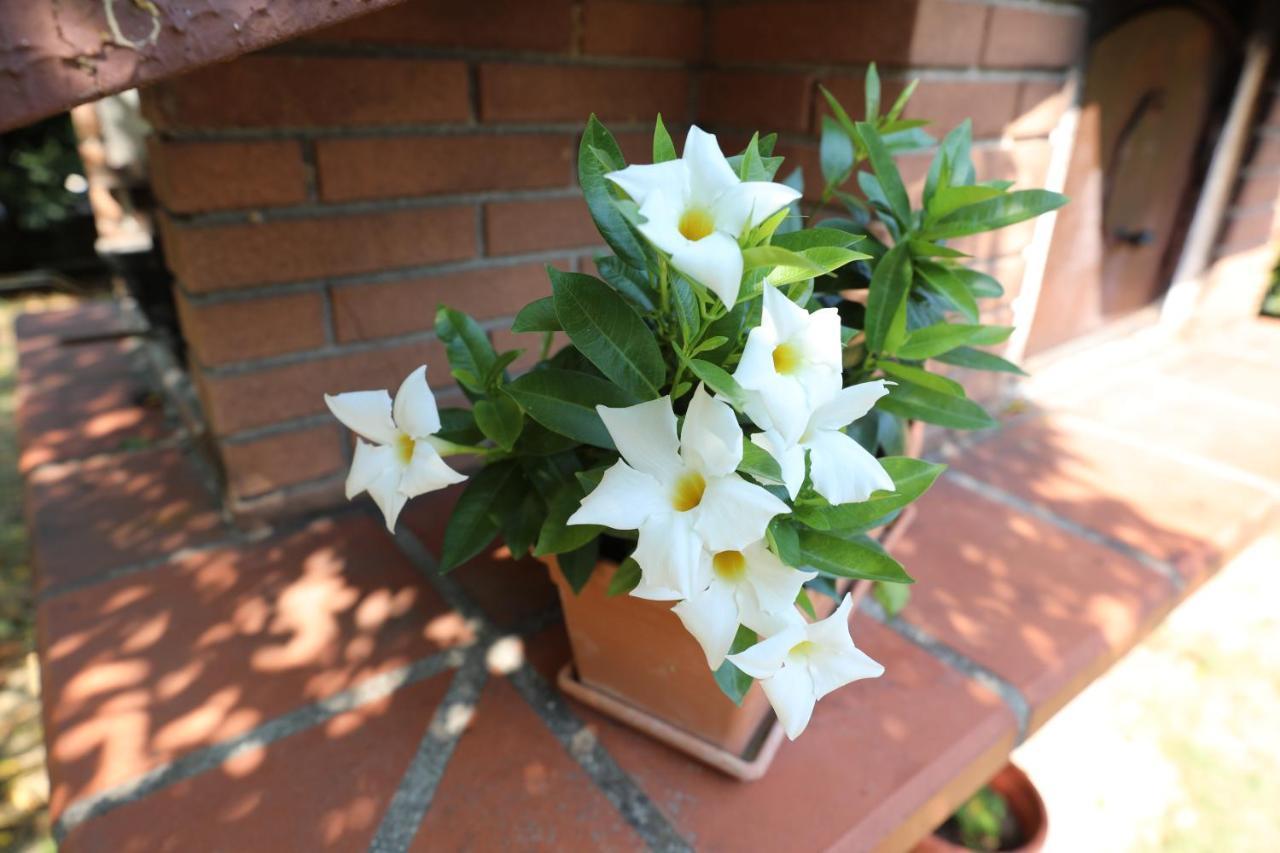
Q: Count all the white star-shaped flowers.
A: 7